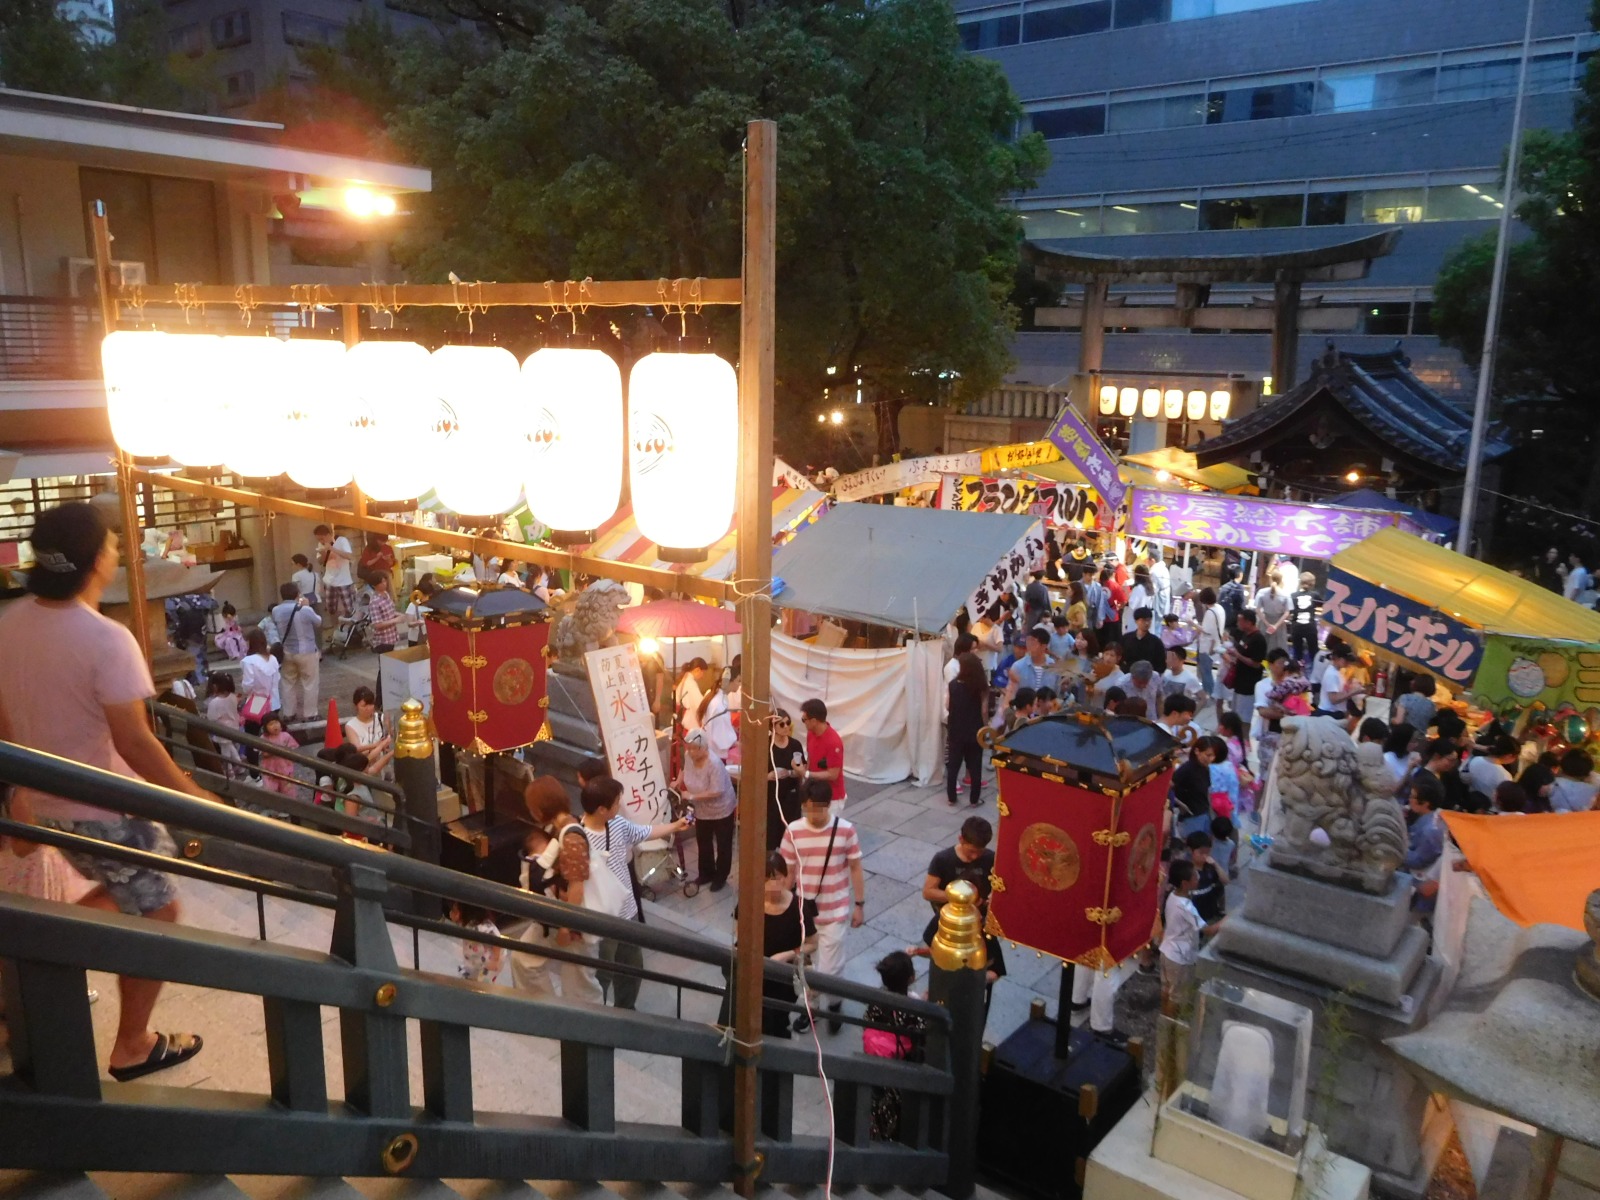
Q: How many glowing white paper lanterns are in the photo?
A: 14